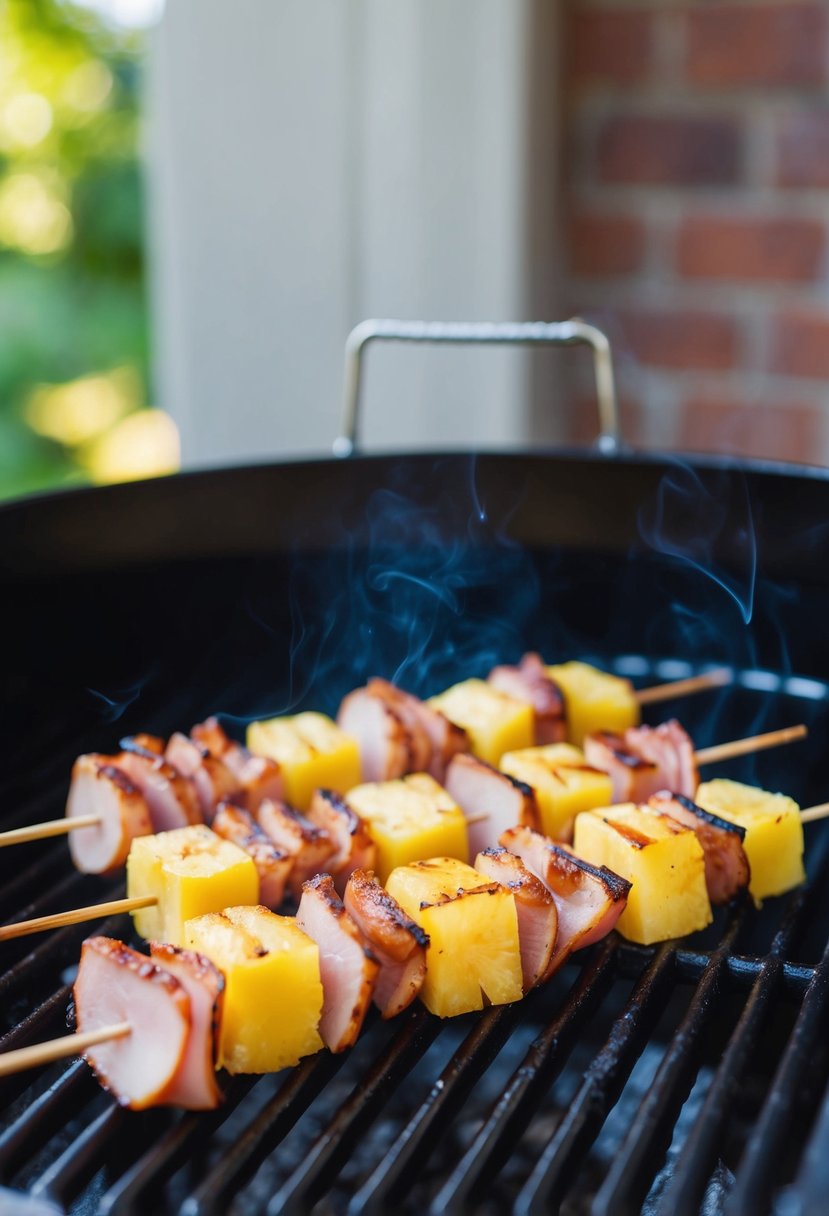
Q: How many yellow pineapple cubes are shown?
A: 10